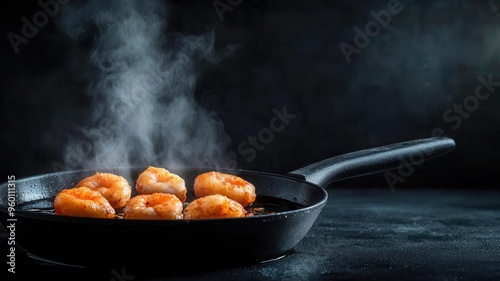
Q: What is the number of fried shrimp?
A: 6